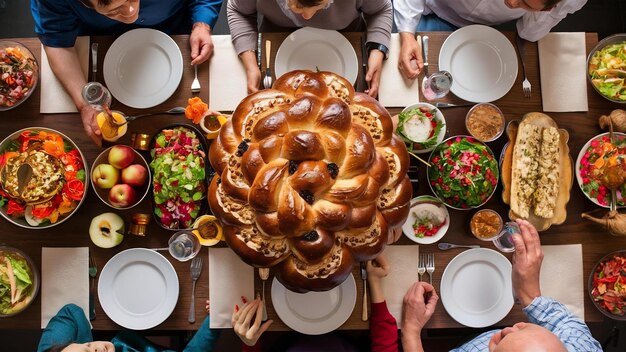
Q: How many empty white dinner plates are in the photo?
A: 6